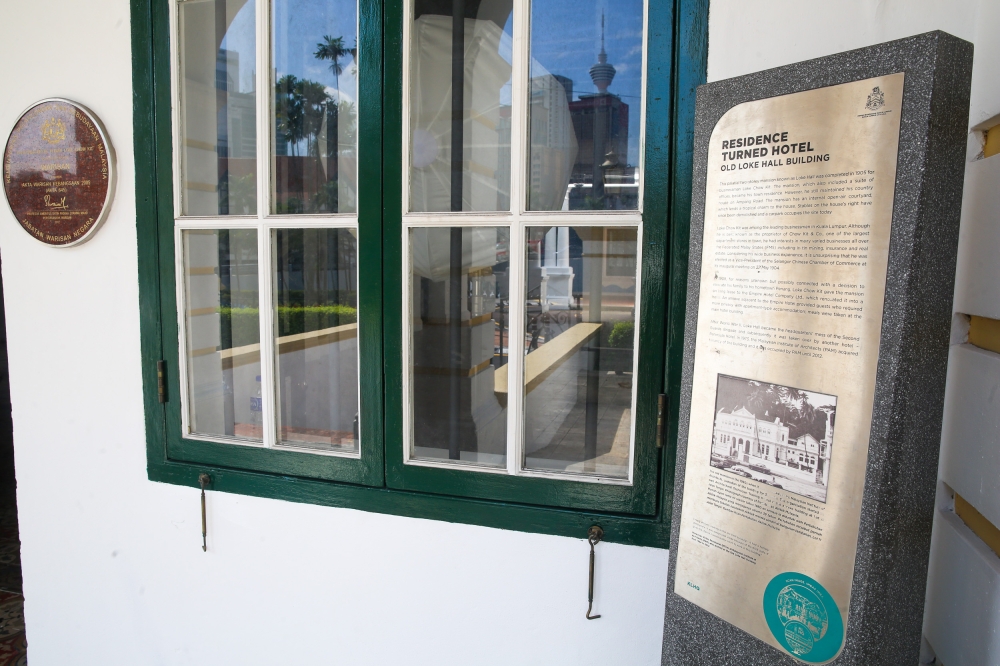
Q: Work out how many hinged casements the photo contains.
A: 2